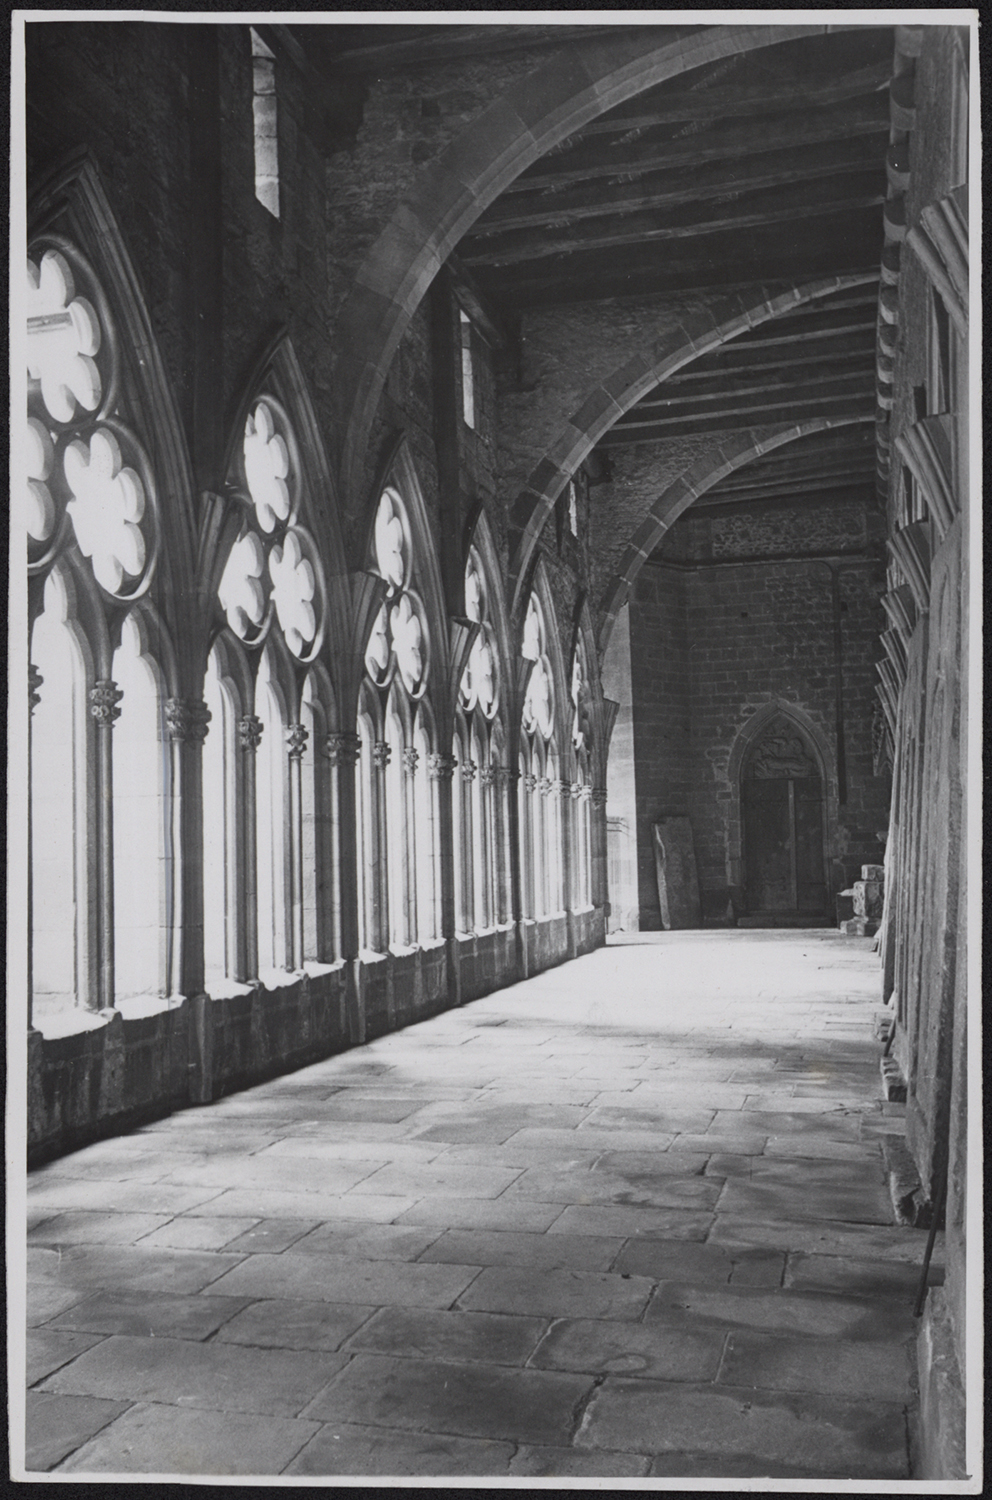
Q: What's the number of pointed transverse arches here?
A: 3